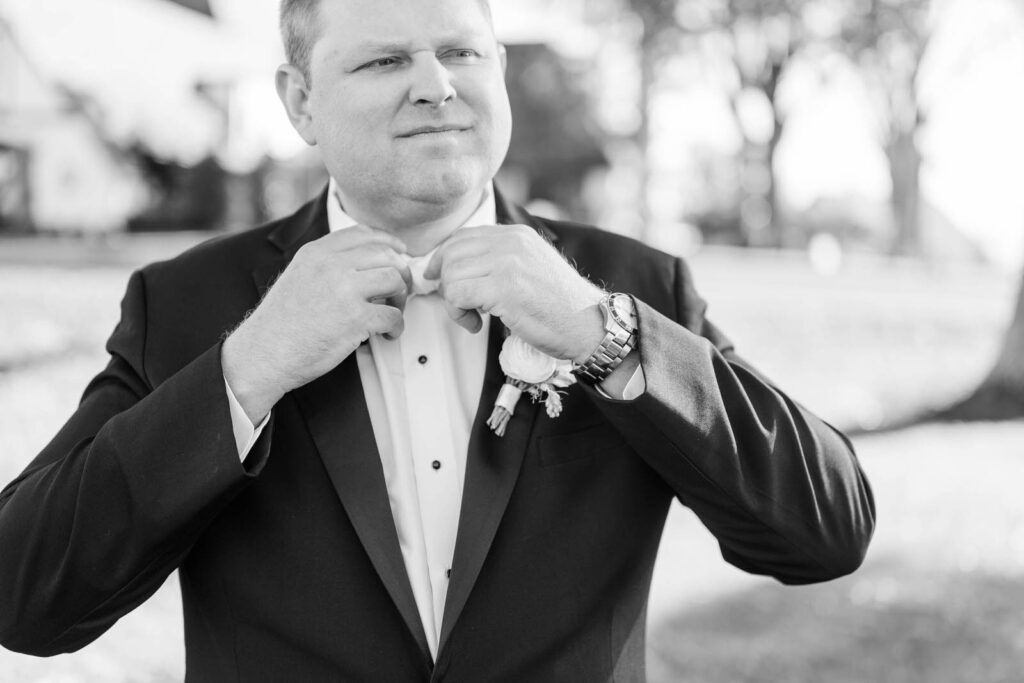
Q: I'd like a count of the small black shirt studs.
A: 3